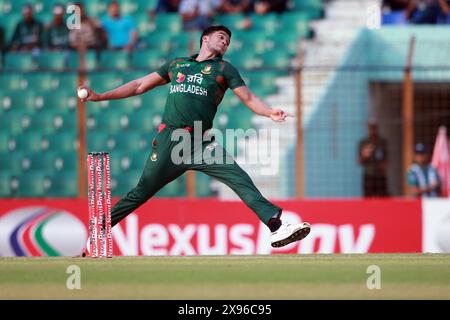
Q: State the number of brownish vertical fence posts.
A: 4